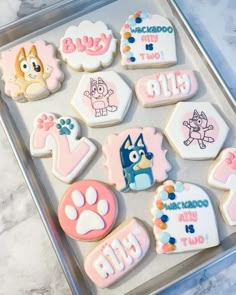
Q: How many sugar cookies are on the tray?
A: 12